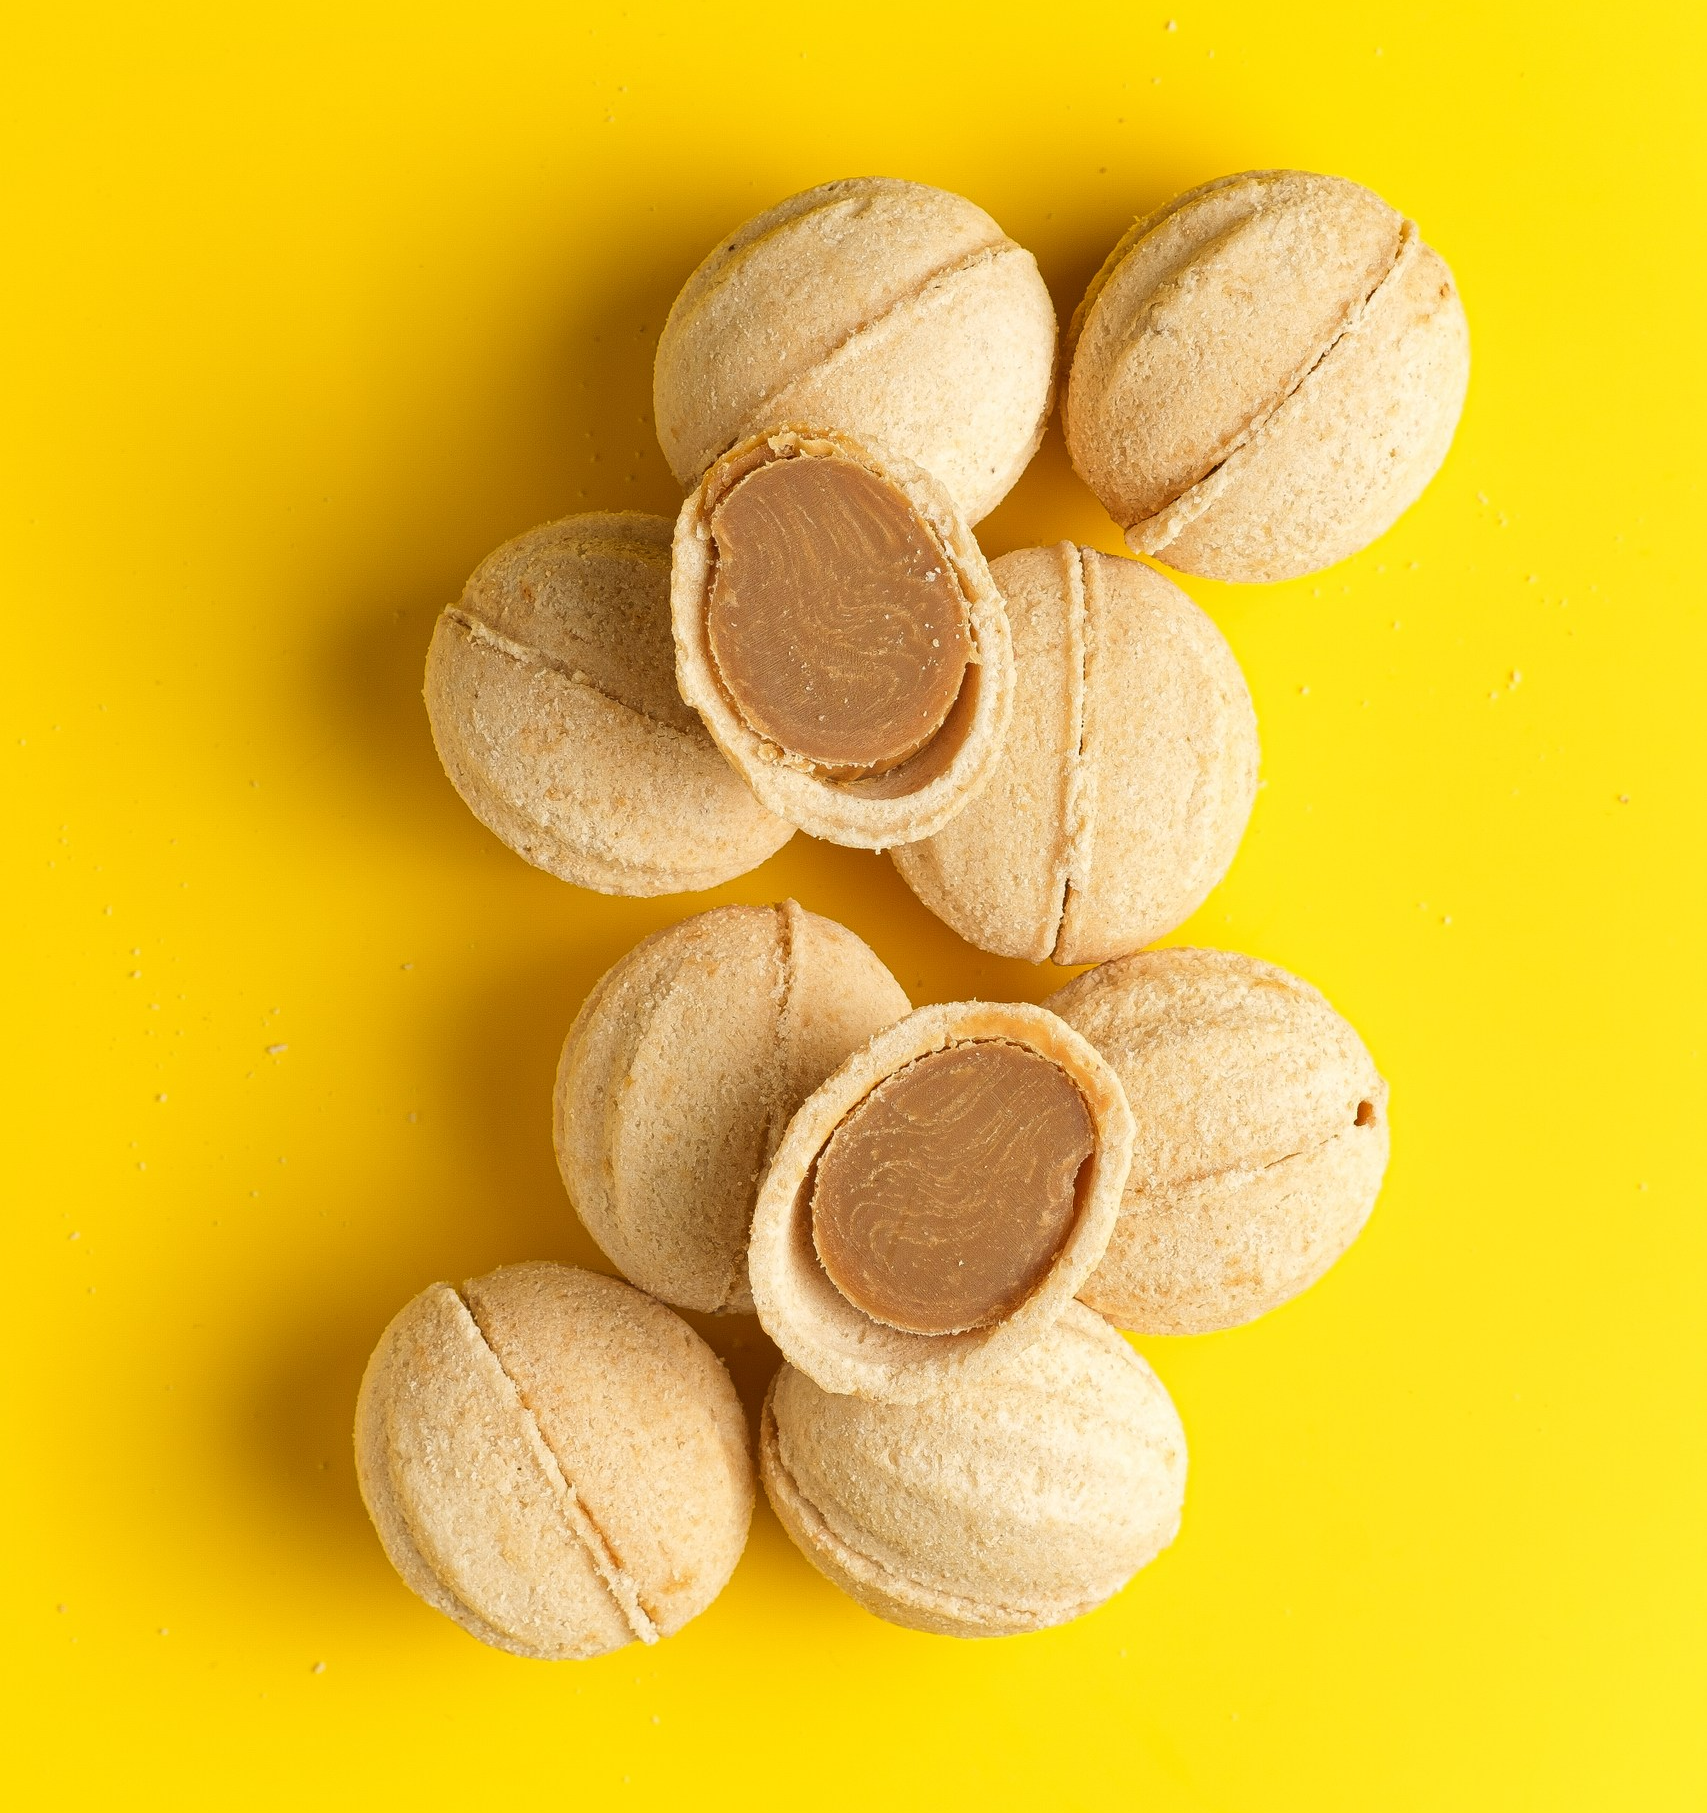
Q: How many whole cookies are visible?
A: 8